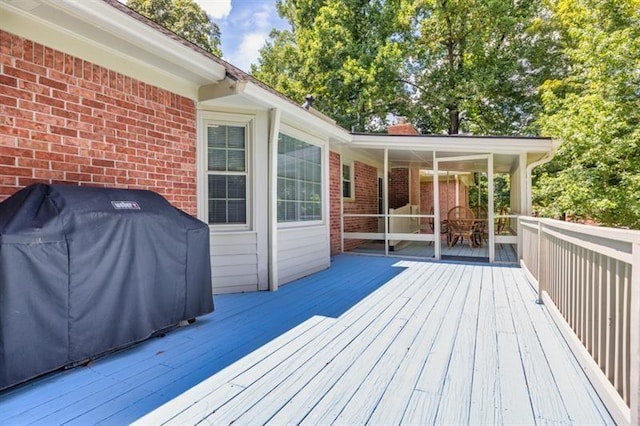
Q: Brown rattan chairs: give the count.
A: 4